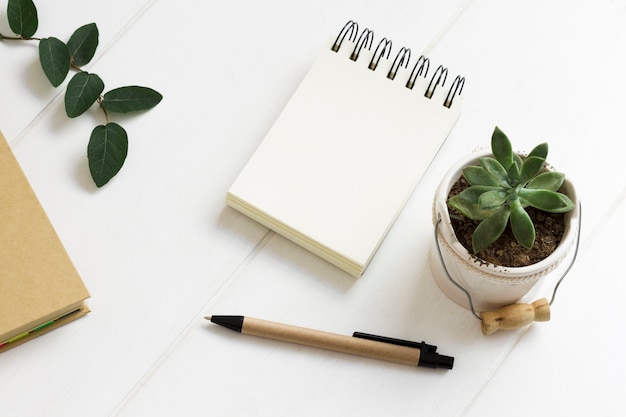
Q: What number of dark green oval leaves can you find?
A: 6